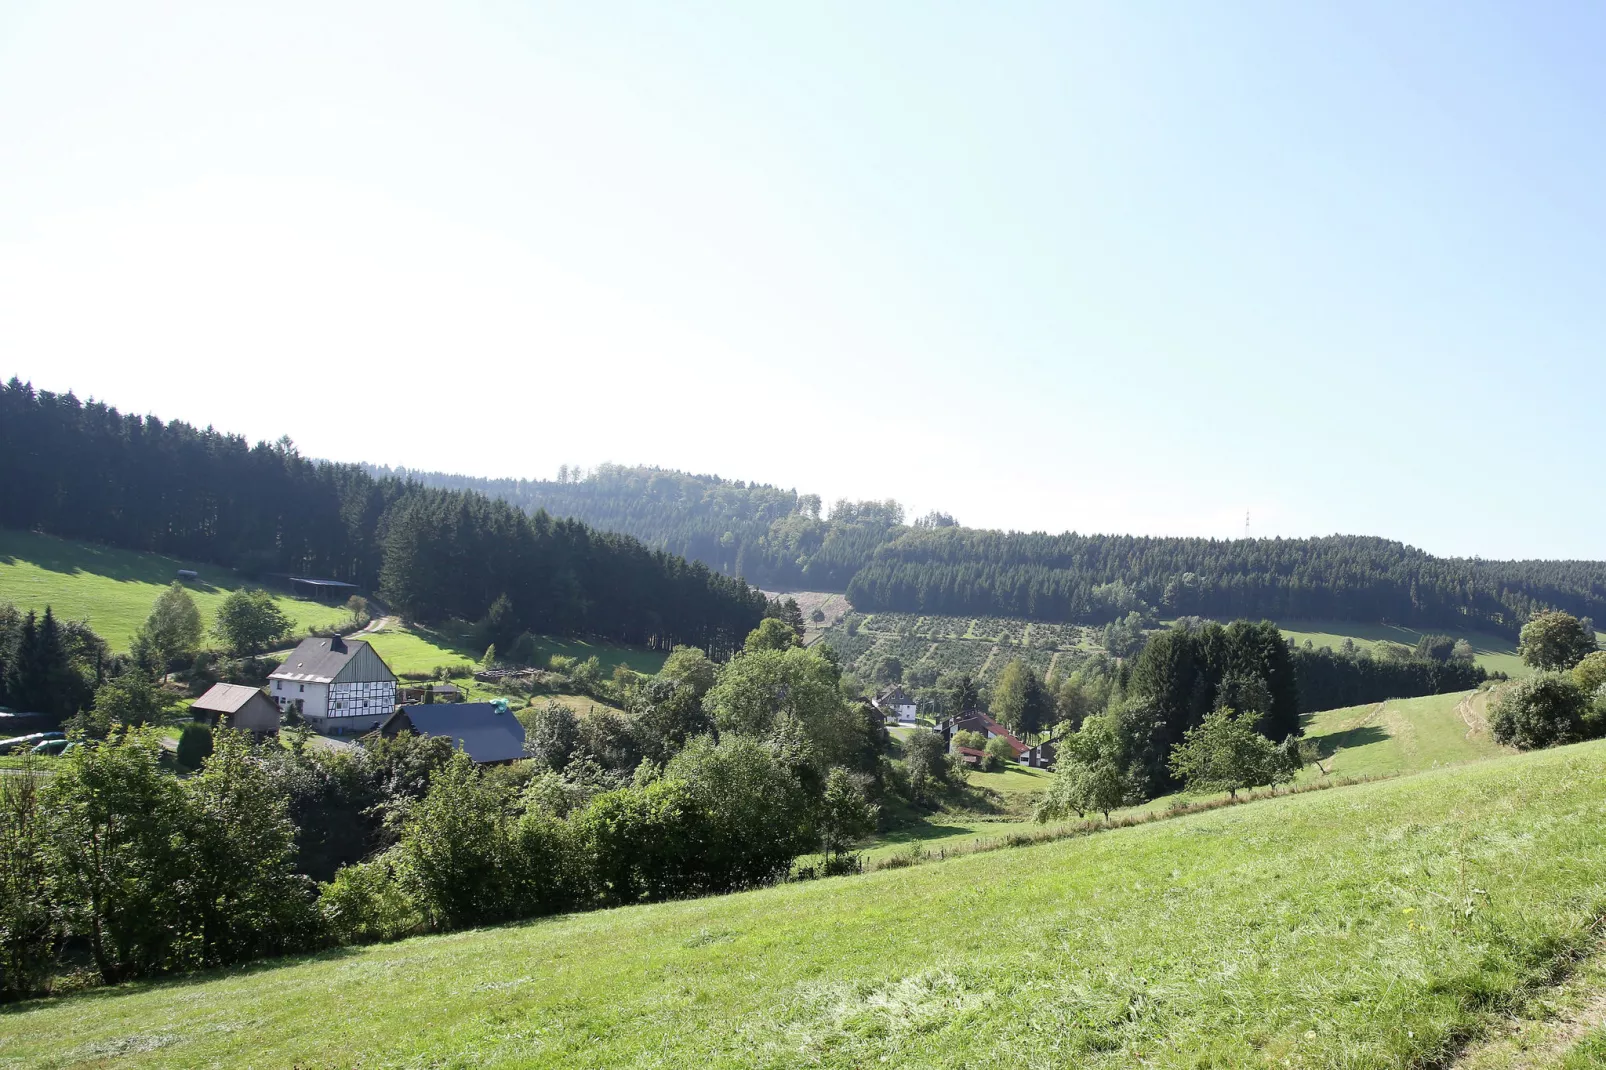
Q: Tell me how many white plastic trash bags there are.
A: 0